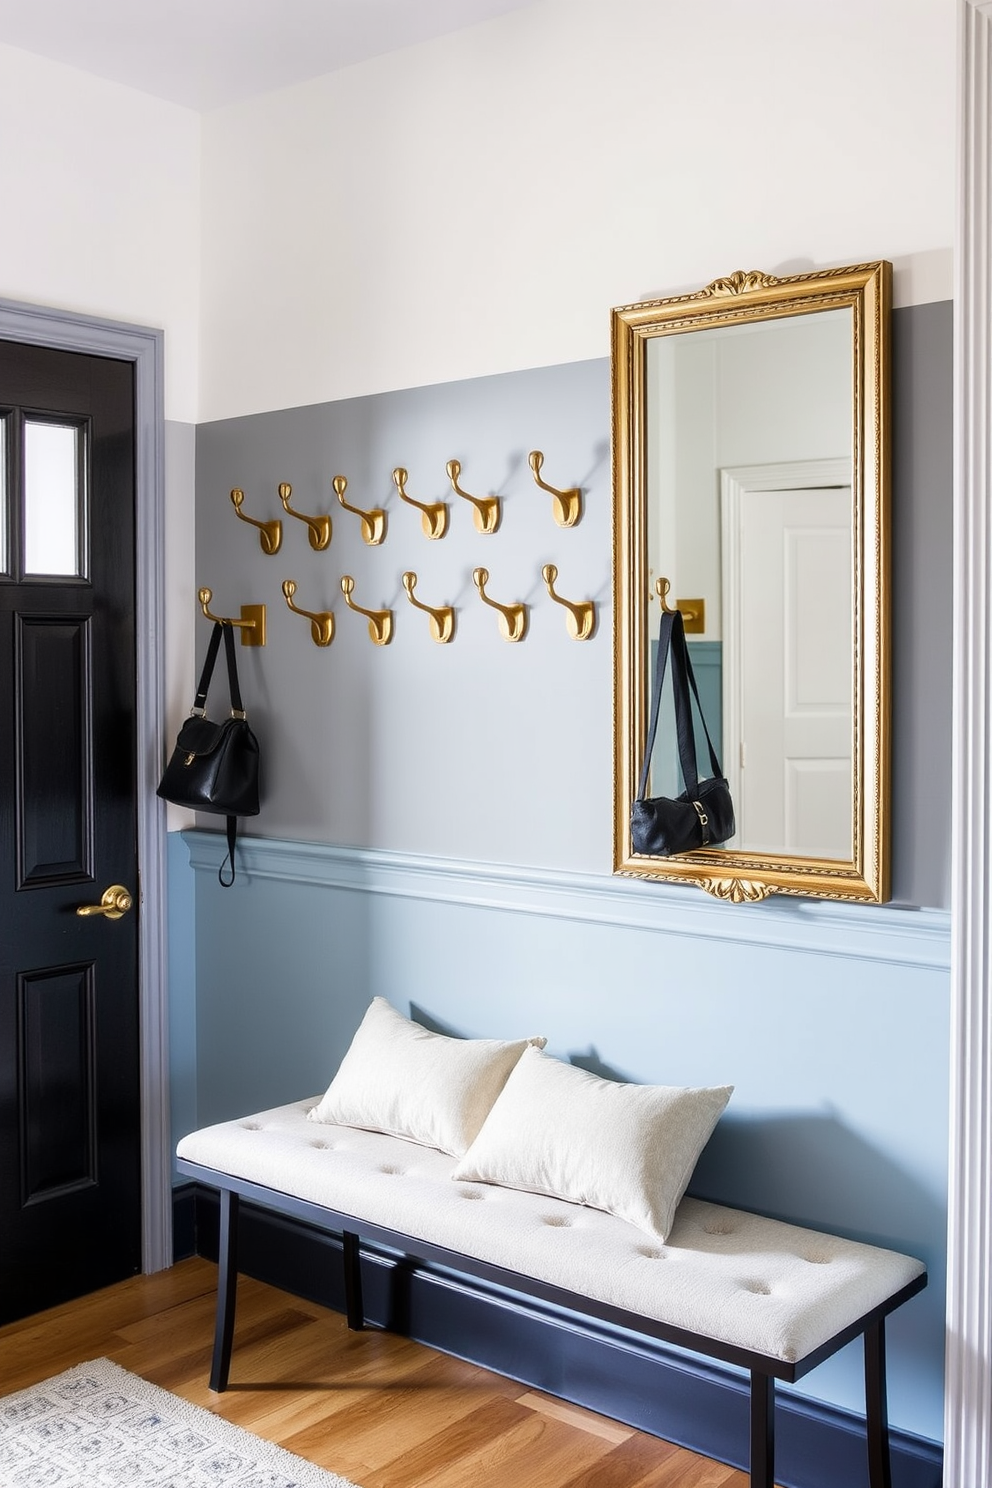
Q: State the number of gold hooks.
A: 13